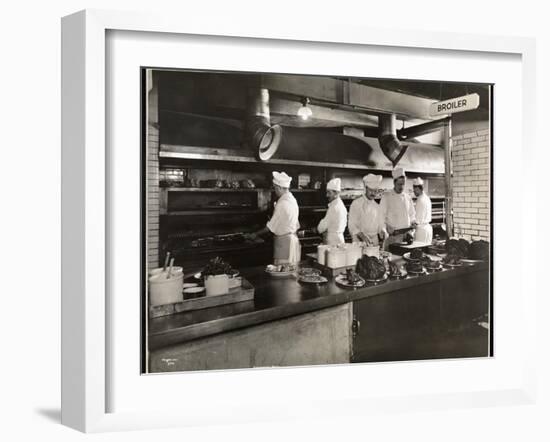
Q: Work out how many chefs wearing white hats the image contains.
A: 5